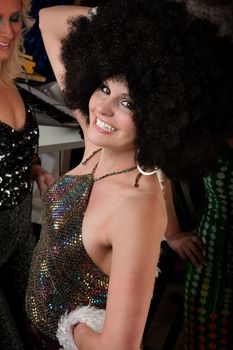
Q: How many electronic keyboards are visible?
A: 1